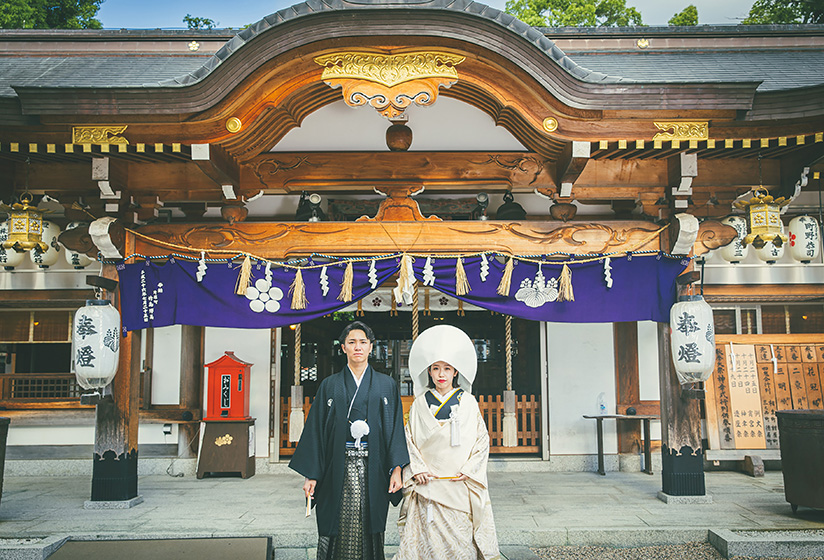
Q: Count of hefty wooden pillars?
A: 2